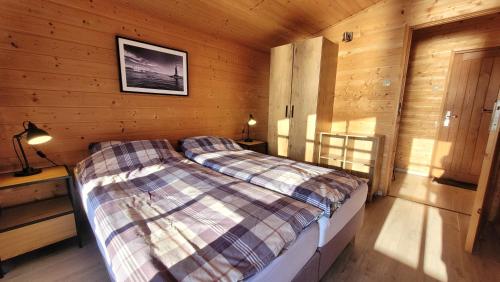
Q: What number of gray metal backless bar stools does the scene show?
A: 0